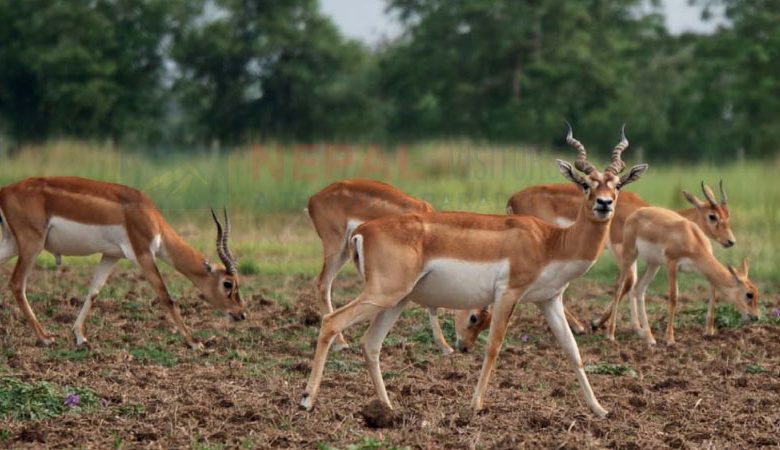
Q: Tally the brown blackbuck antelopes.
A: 5